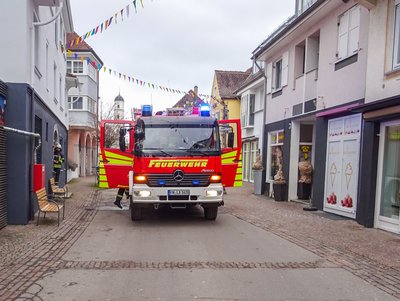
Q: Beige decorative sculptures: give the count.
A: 3